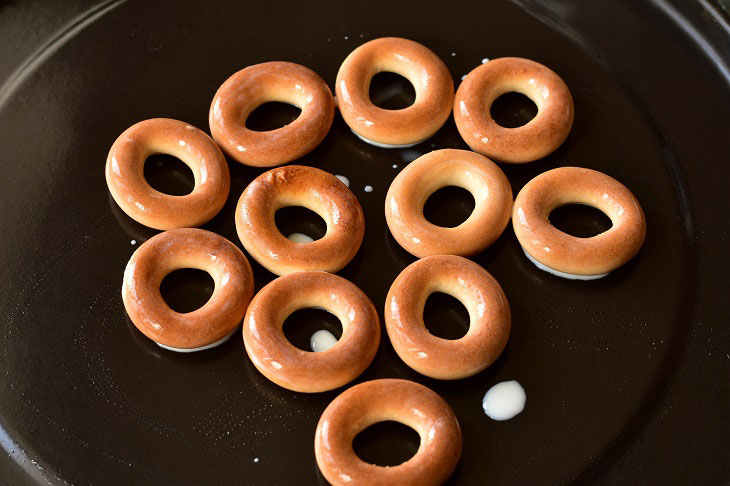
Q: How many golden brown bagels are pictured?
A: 11